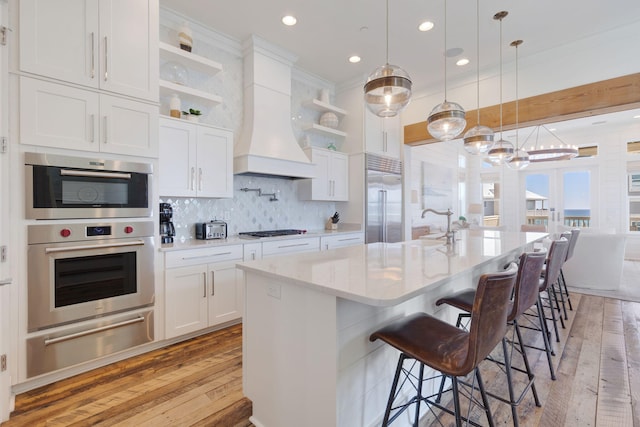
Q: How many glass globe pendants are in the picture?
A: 5